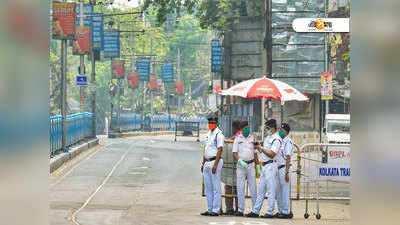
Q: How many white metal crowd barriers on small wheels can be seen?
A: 2